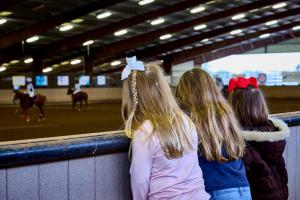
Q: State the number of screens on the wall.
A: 5